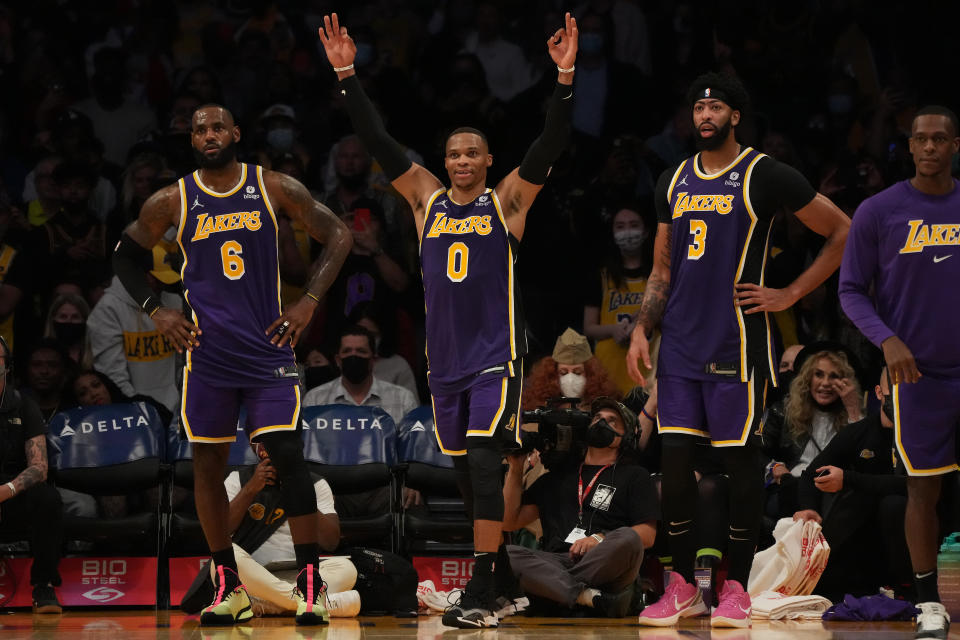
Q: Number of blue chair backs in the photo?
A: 4